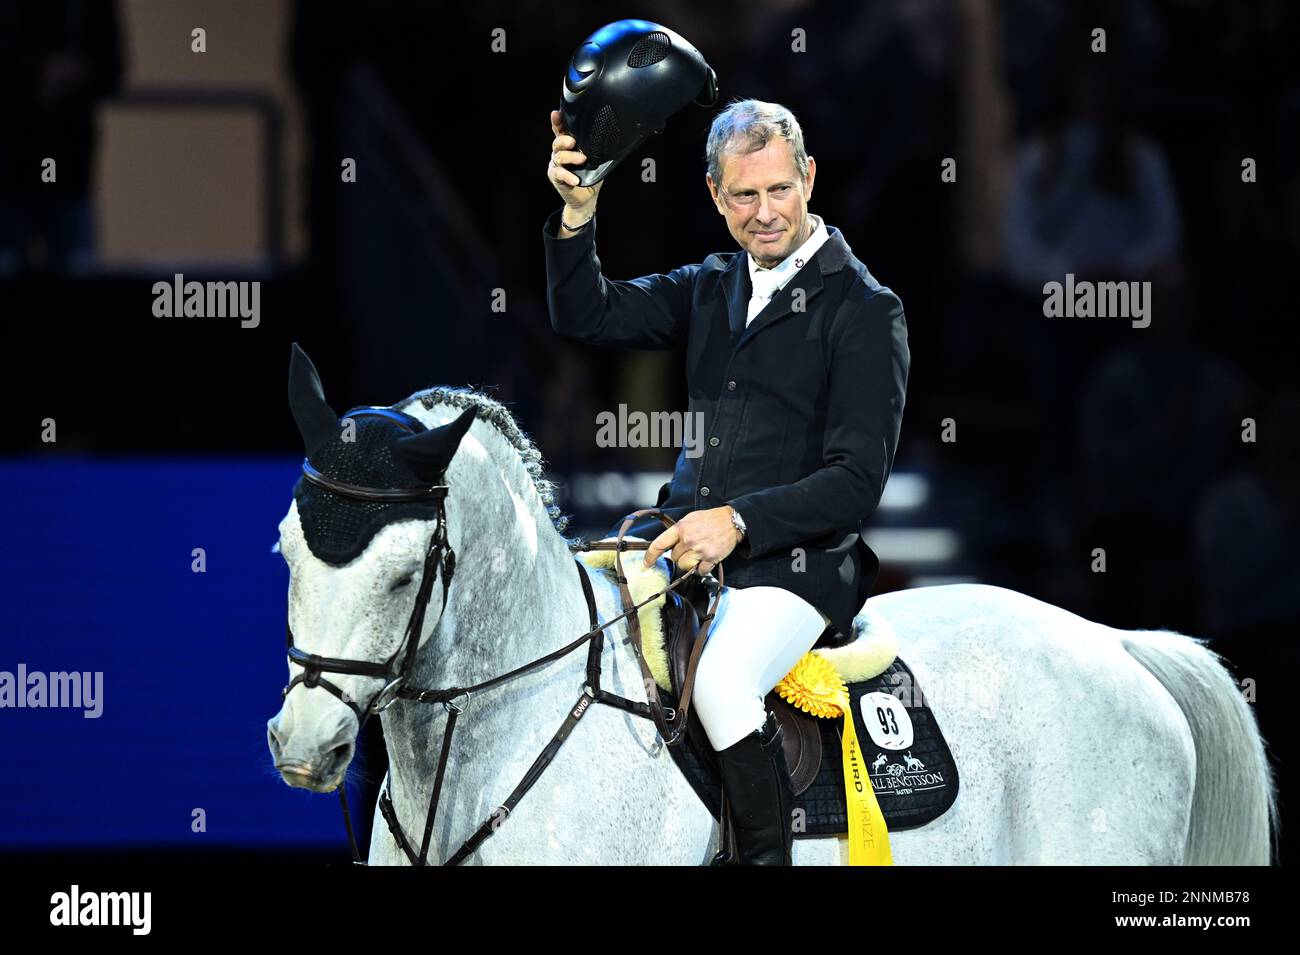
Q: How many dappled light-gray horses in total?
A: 1